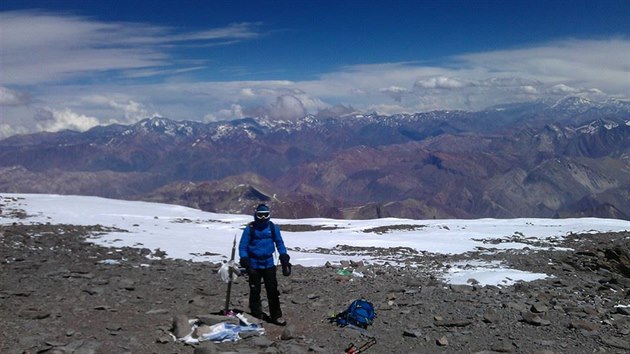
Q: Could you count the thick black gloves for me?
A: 2